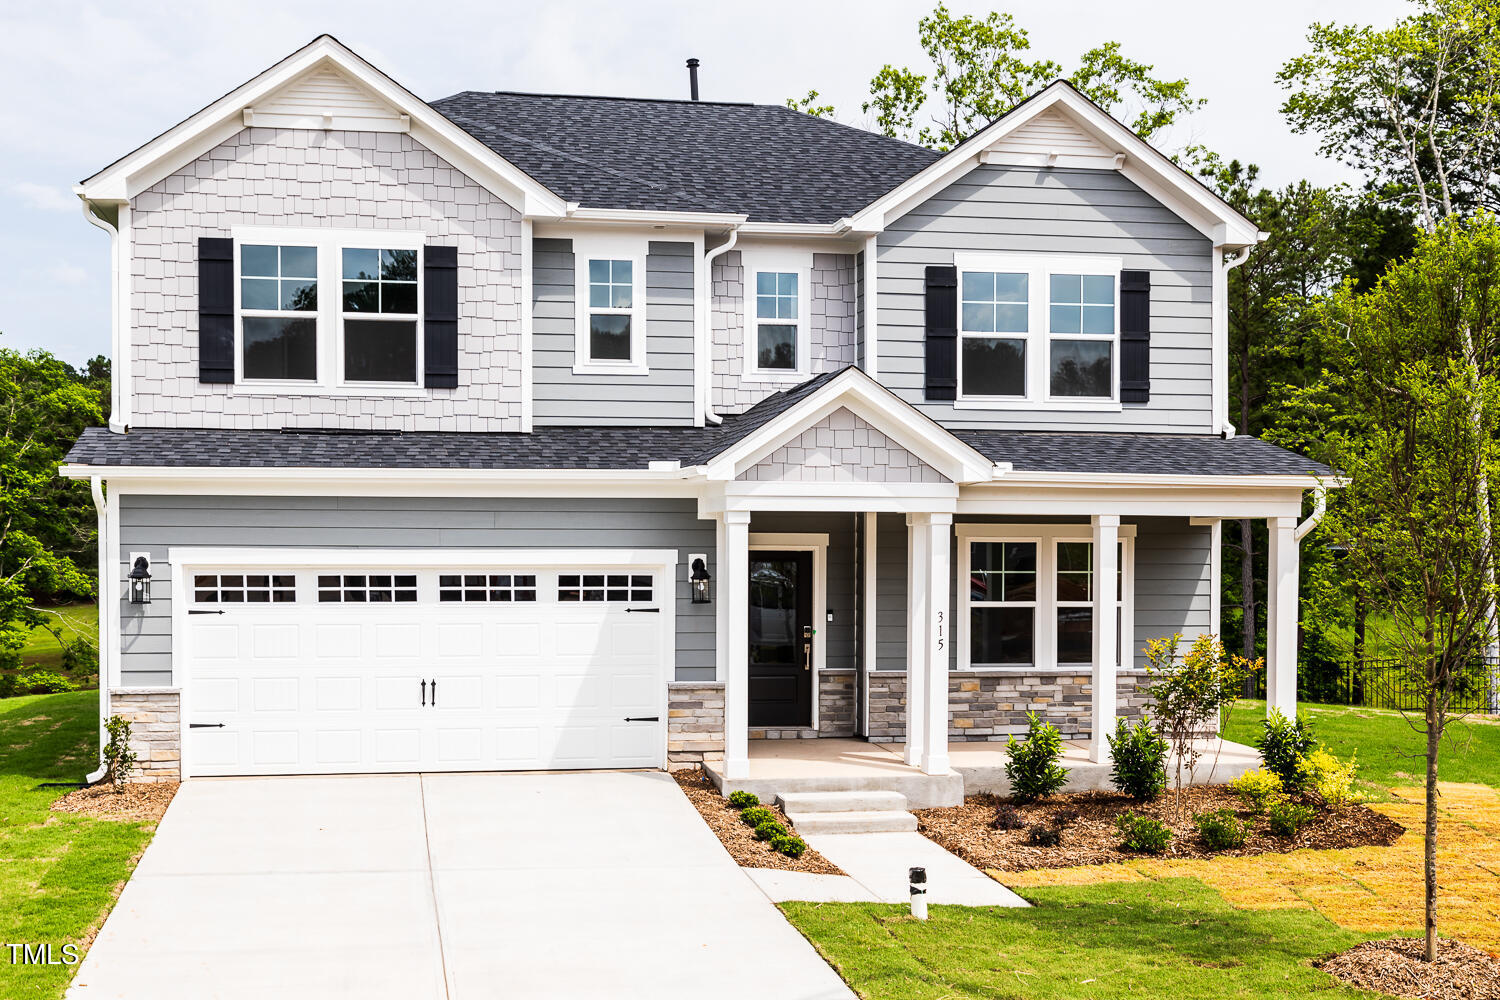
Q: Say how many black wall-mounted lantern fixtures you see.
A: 2